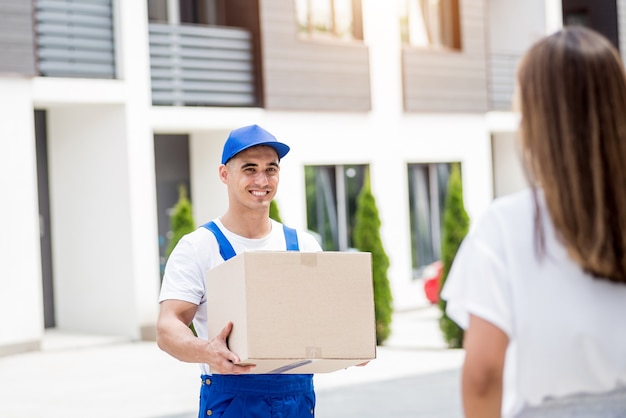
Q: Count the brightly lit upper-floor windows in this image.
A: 2